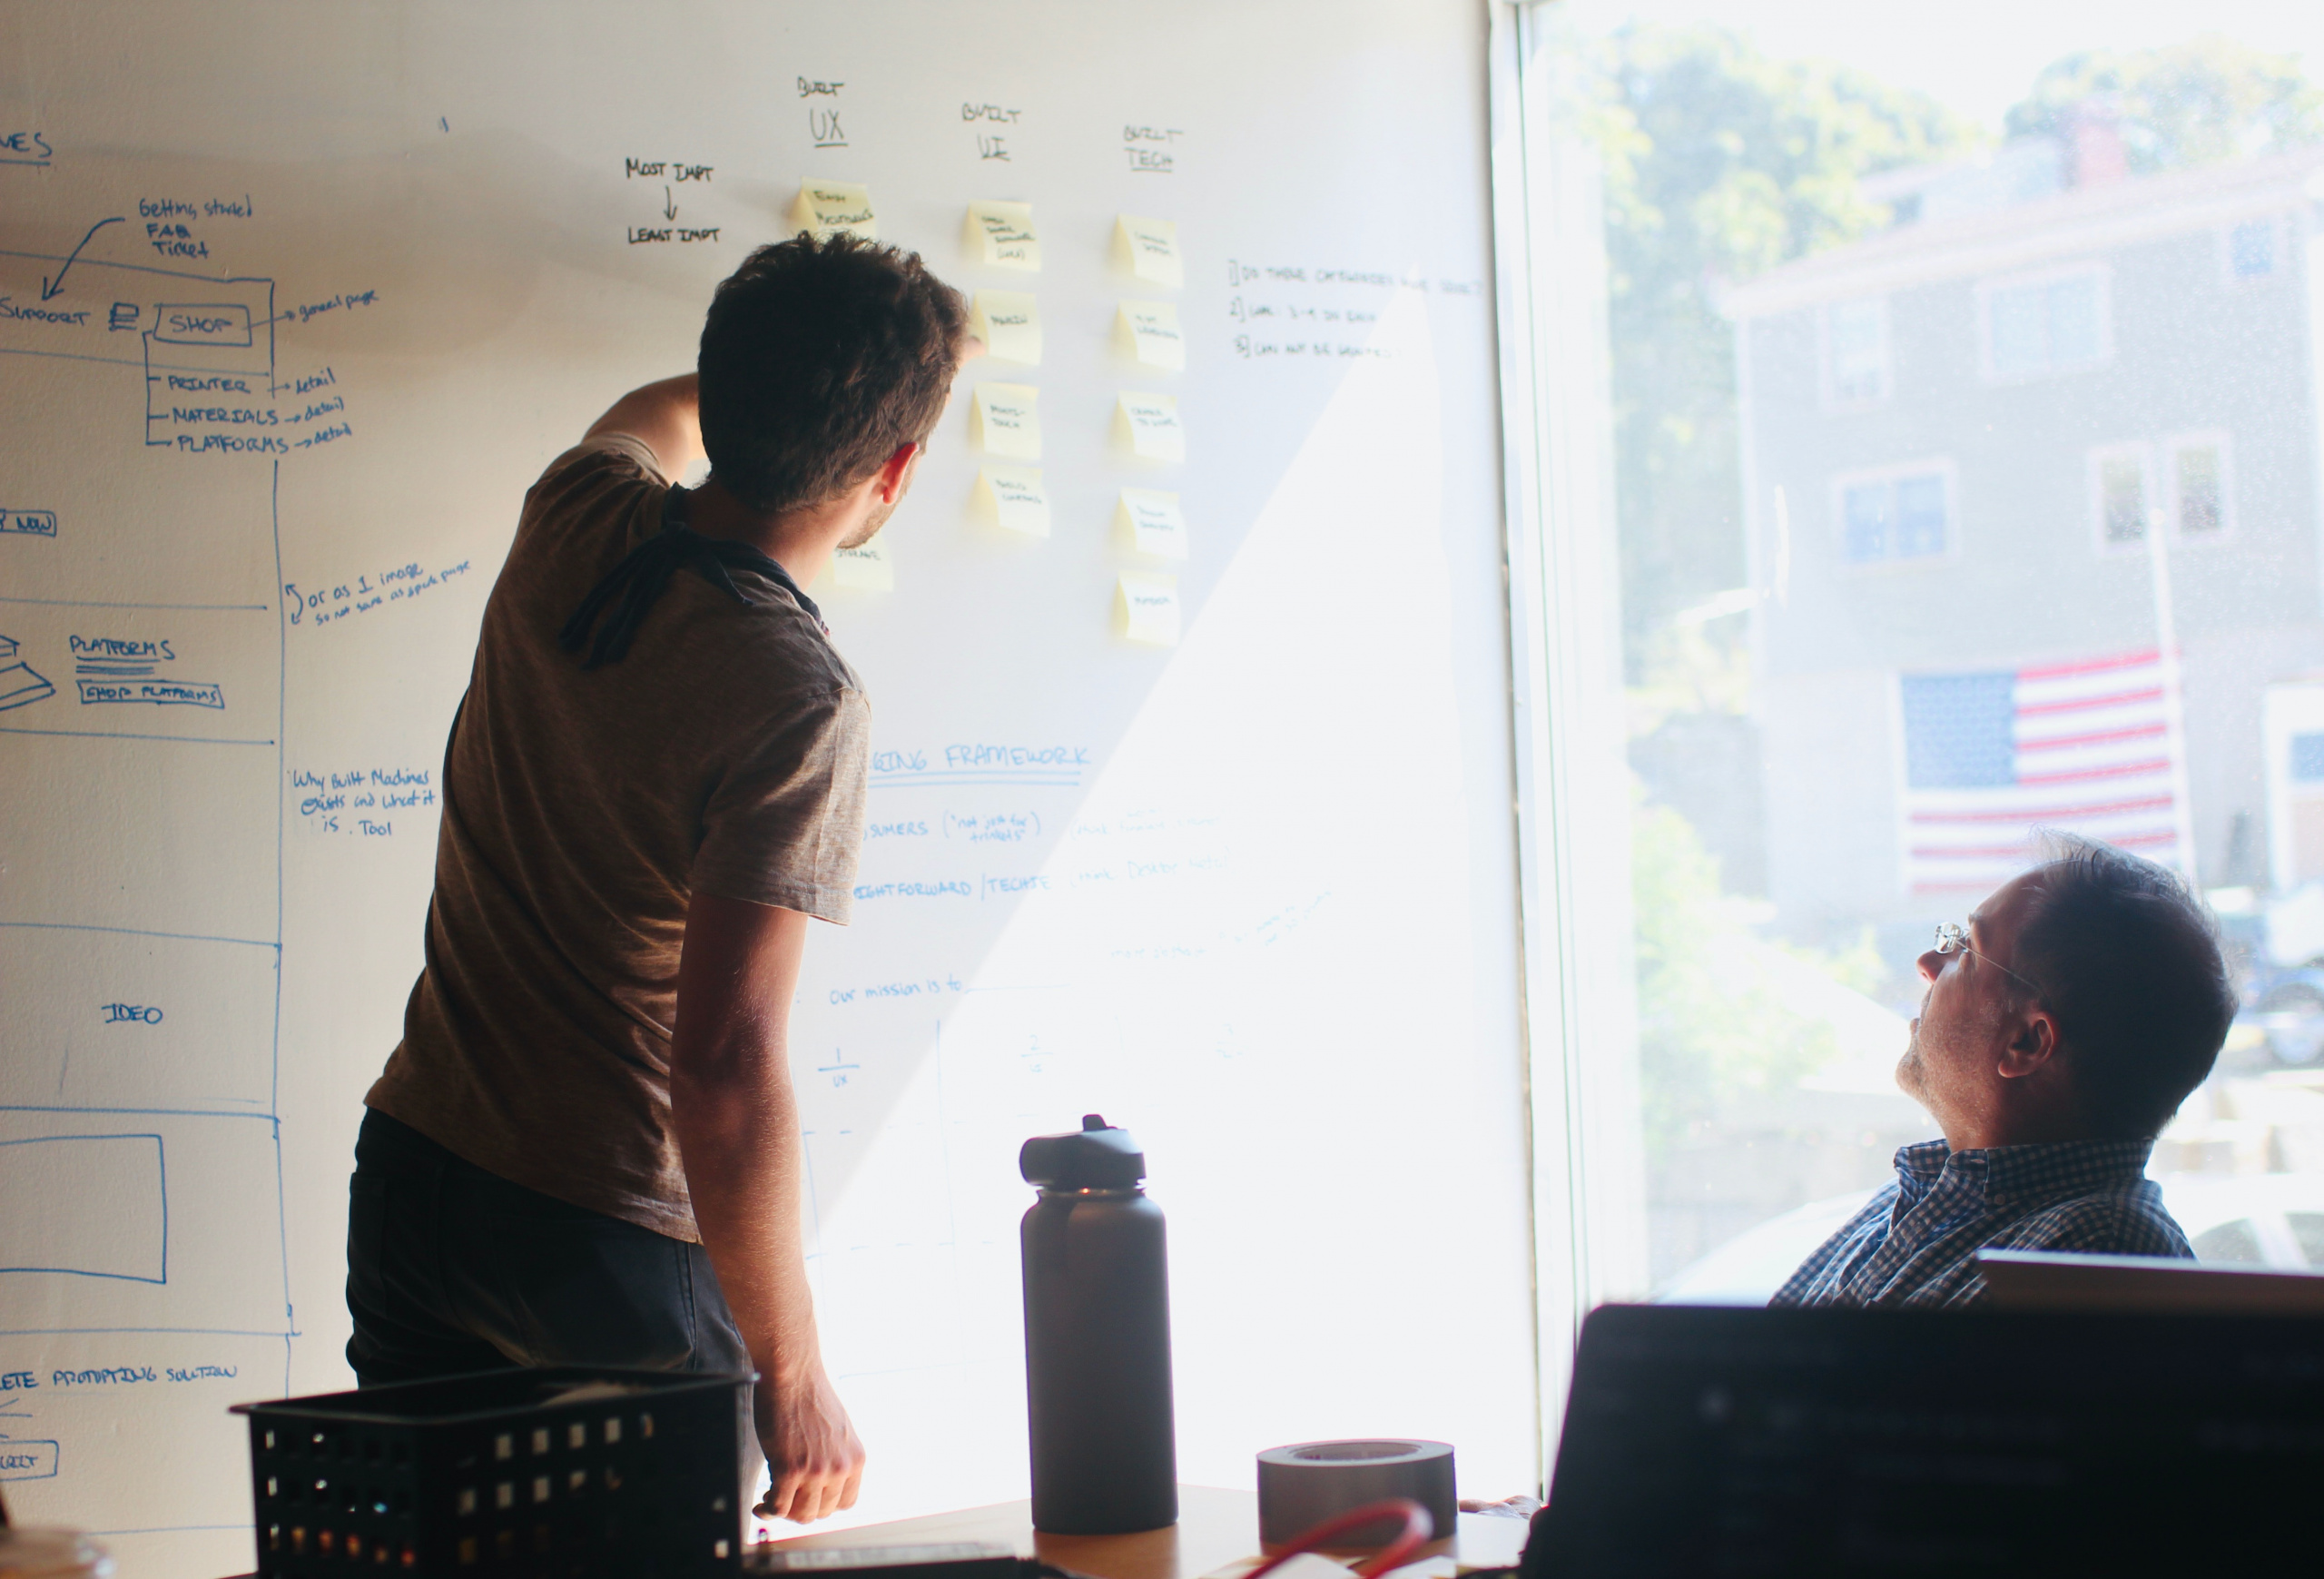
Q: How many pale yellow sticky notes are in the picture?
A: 11